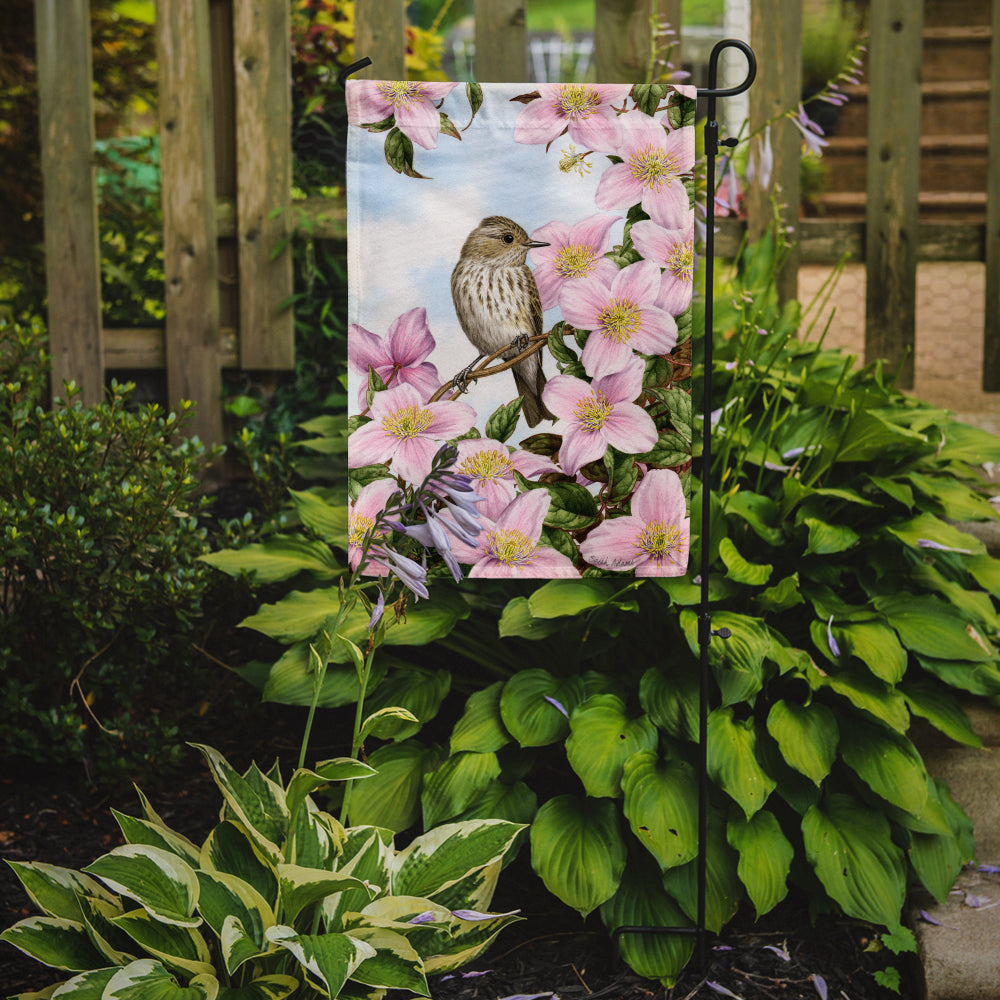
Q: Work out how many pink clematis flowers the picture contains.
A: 13